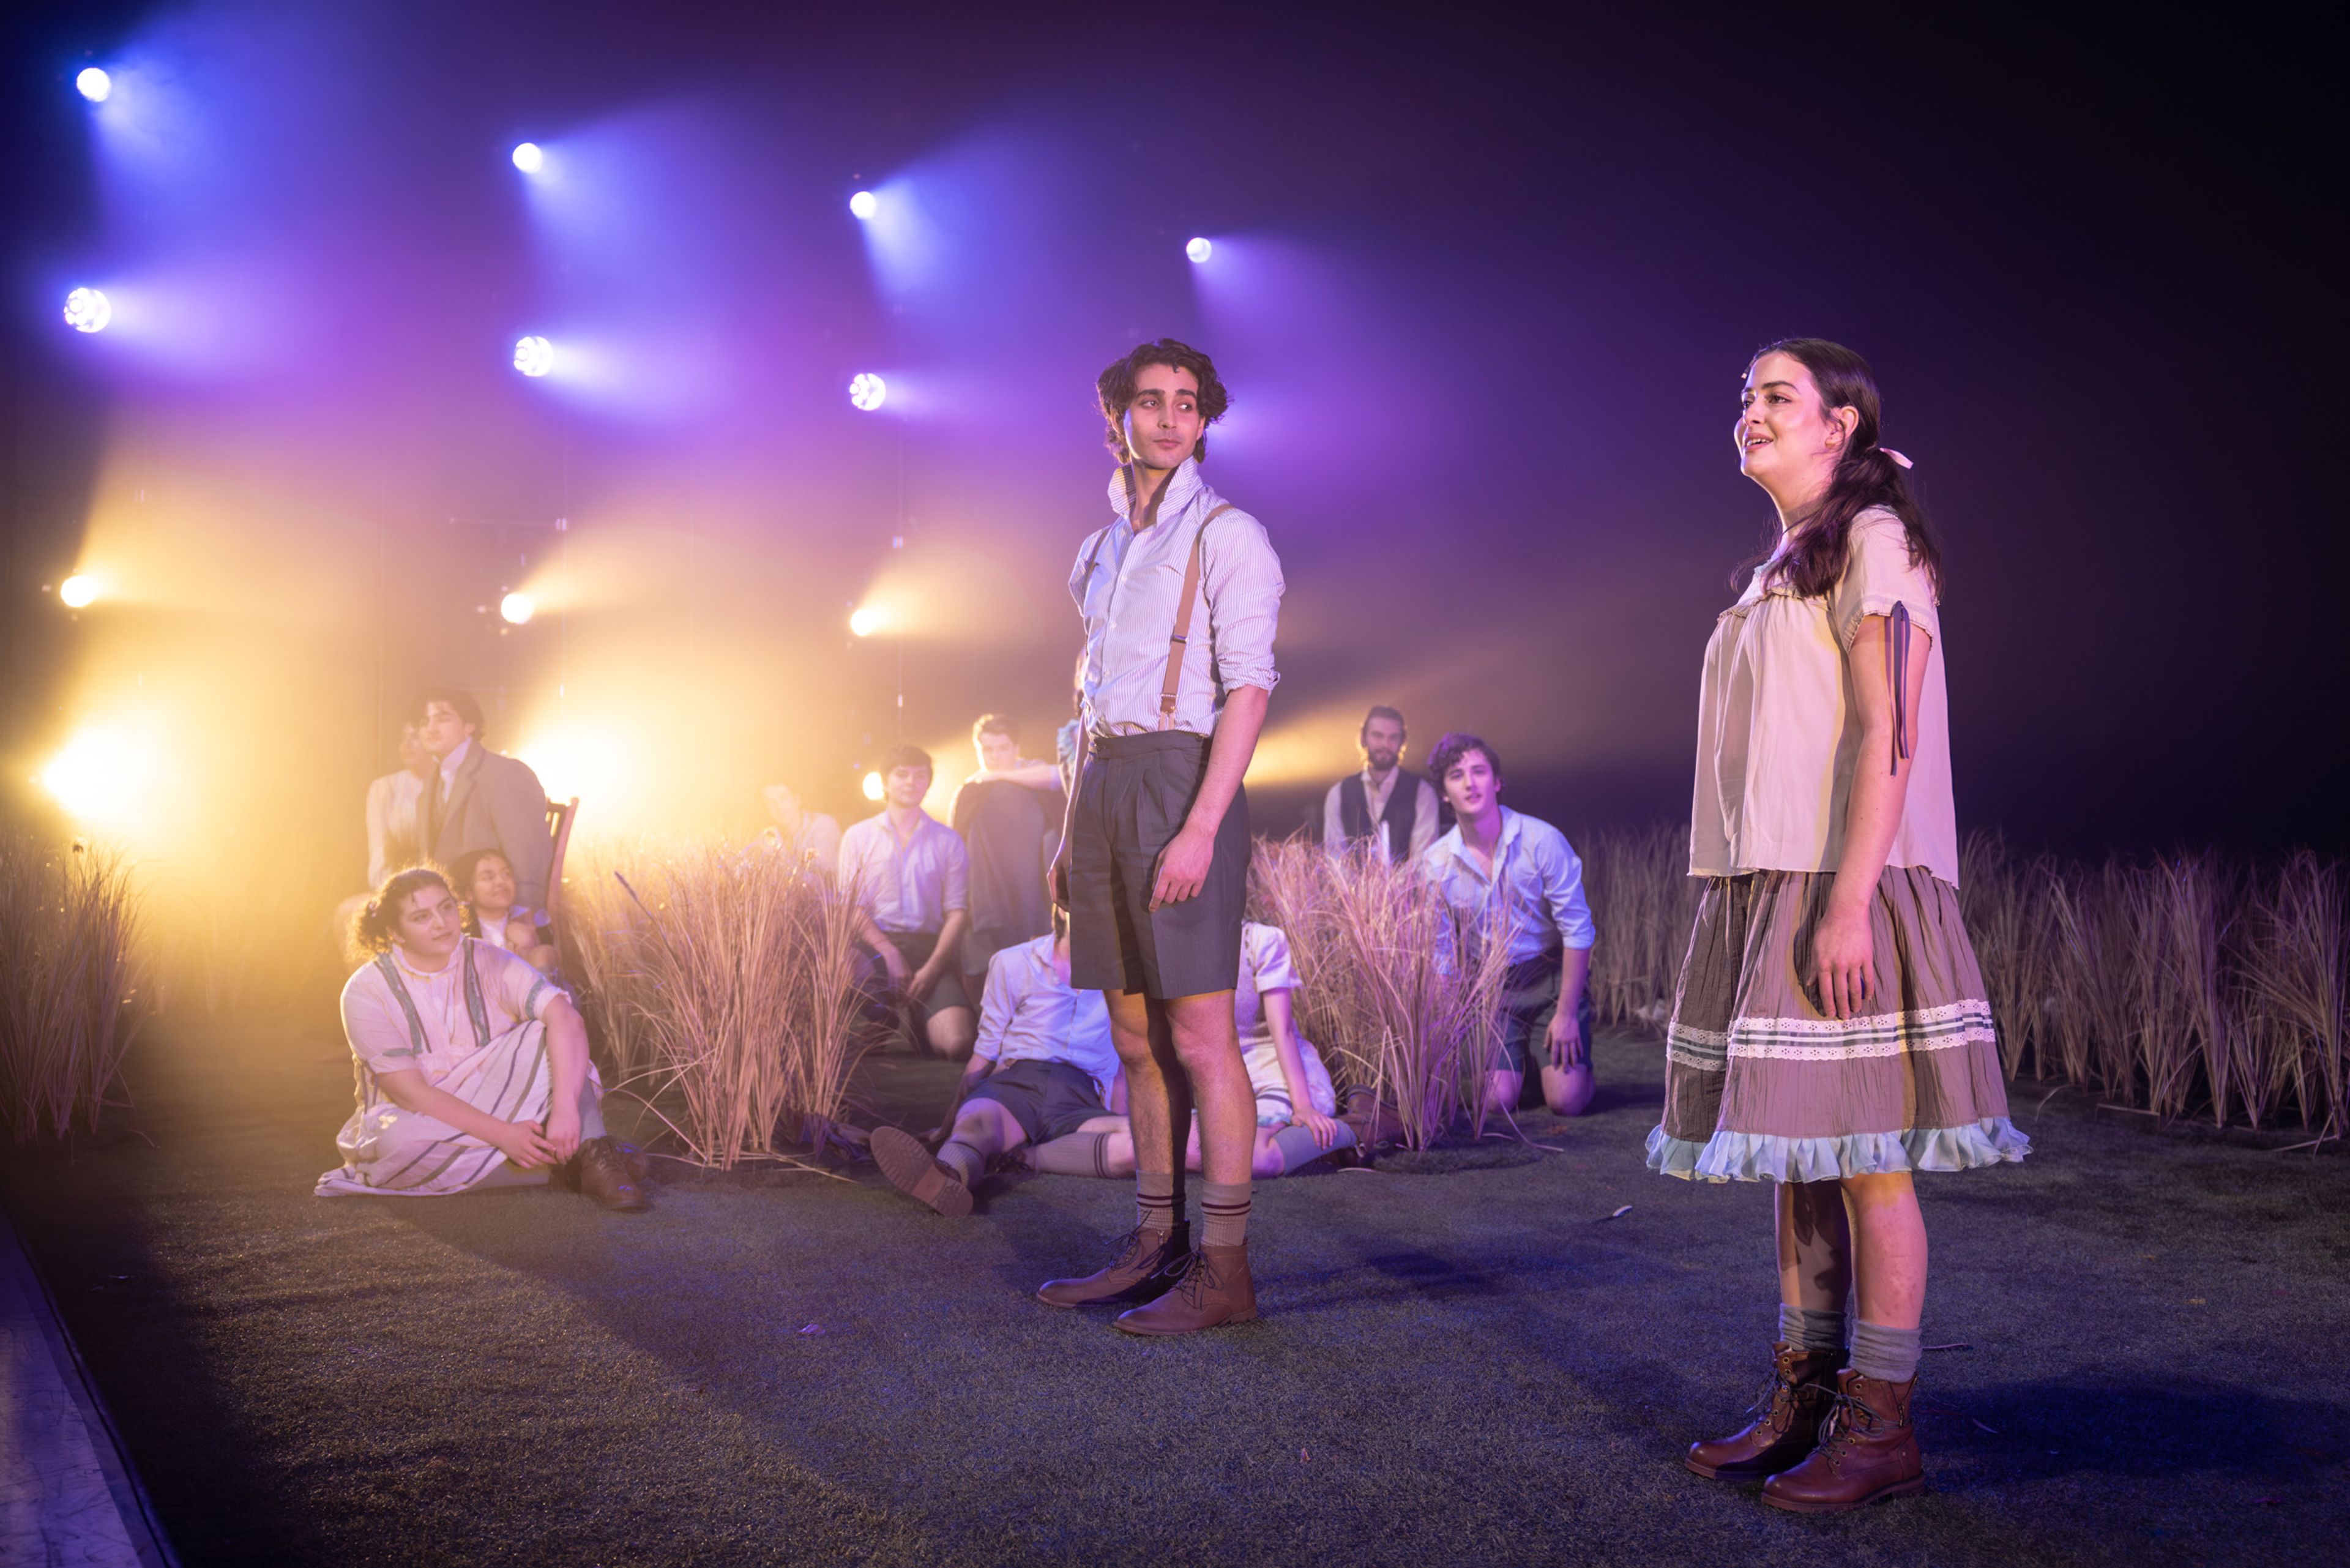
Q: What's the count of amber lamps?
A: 6